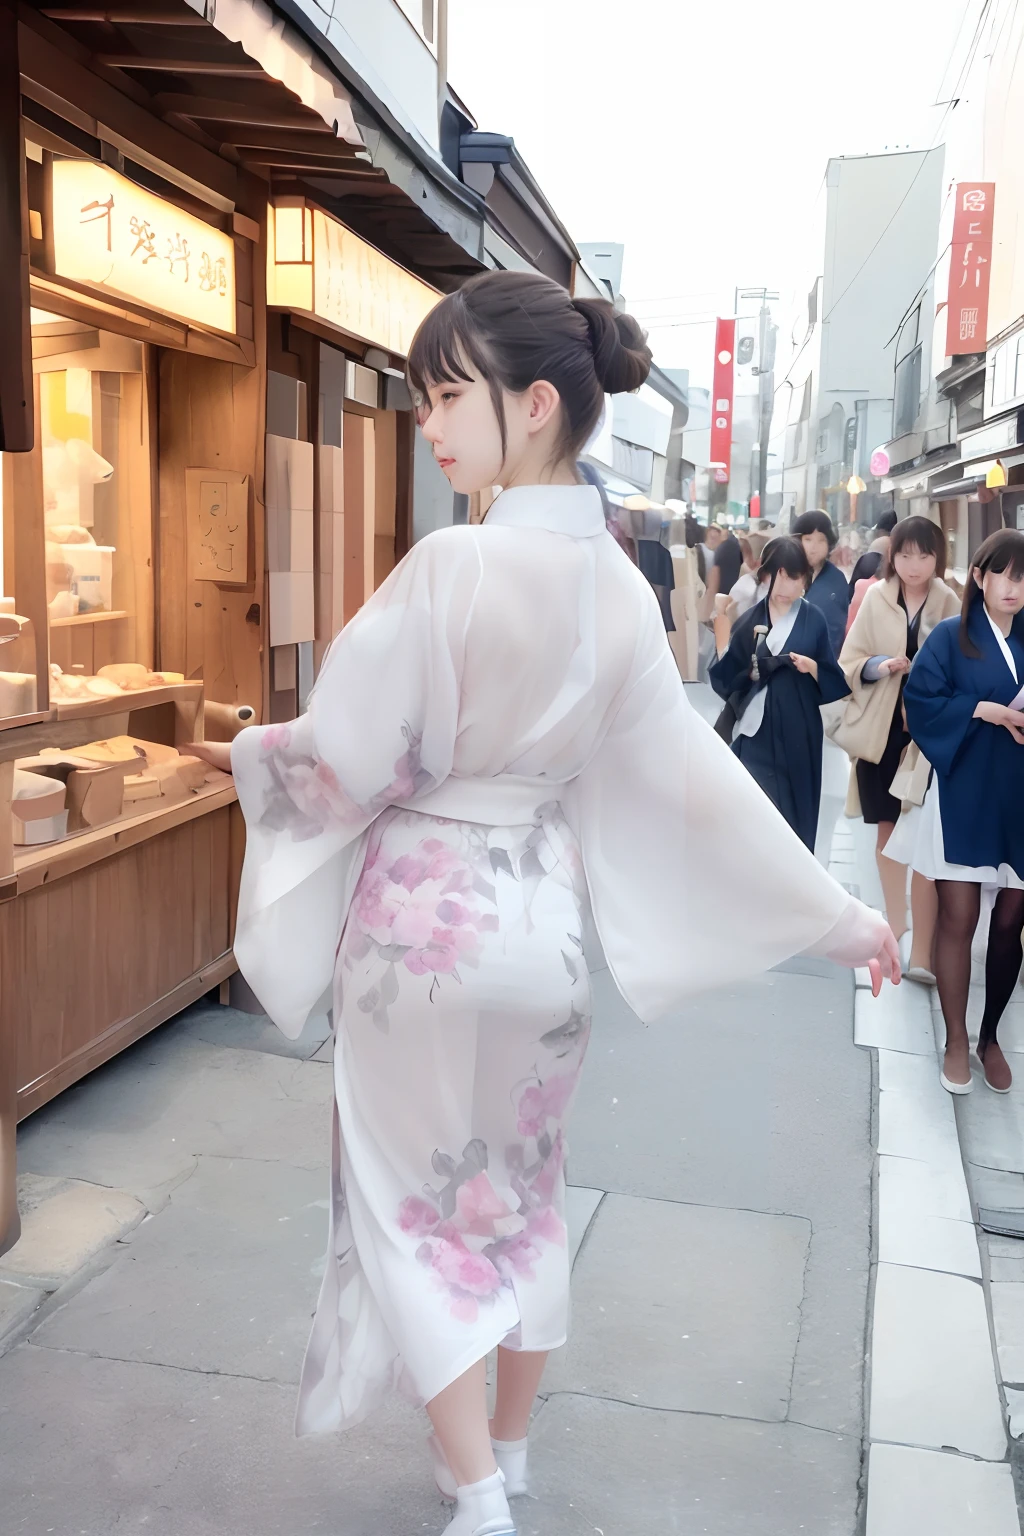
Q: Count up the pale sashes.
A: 1